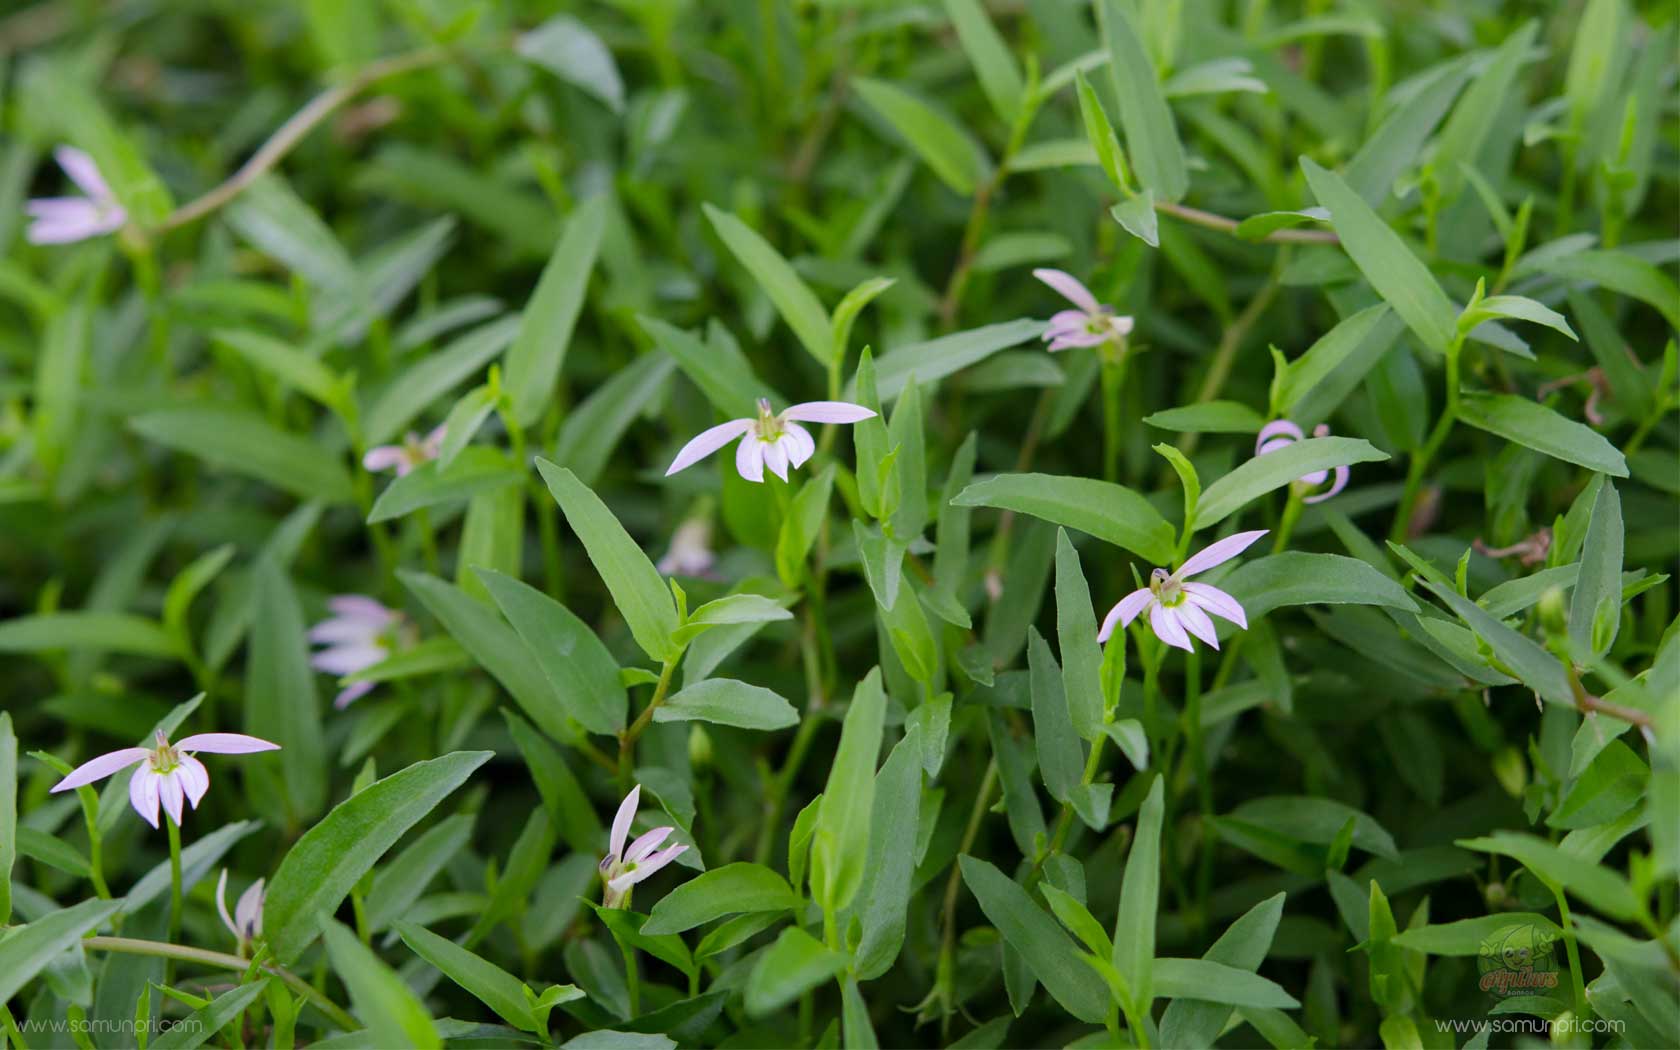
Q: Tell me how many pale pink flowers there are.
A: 11